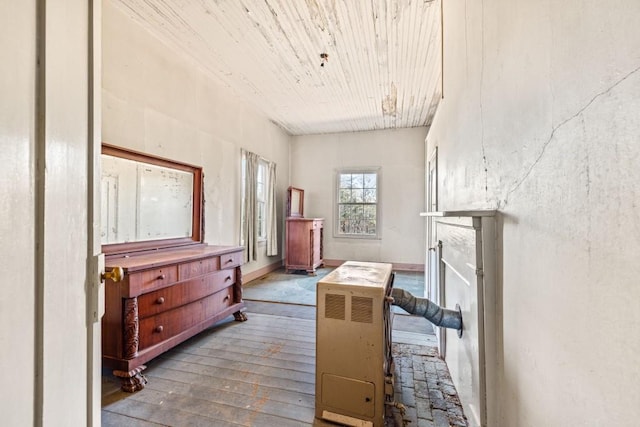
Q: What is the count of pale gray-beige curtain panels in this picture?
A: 2